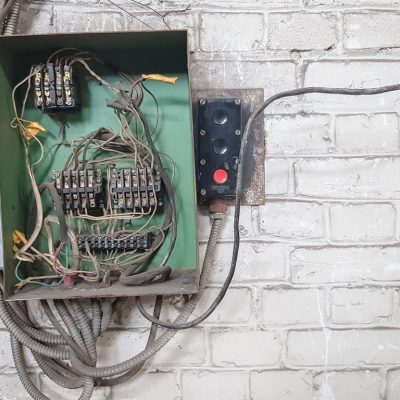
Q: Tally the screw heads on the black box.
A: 7